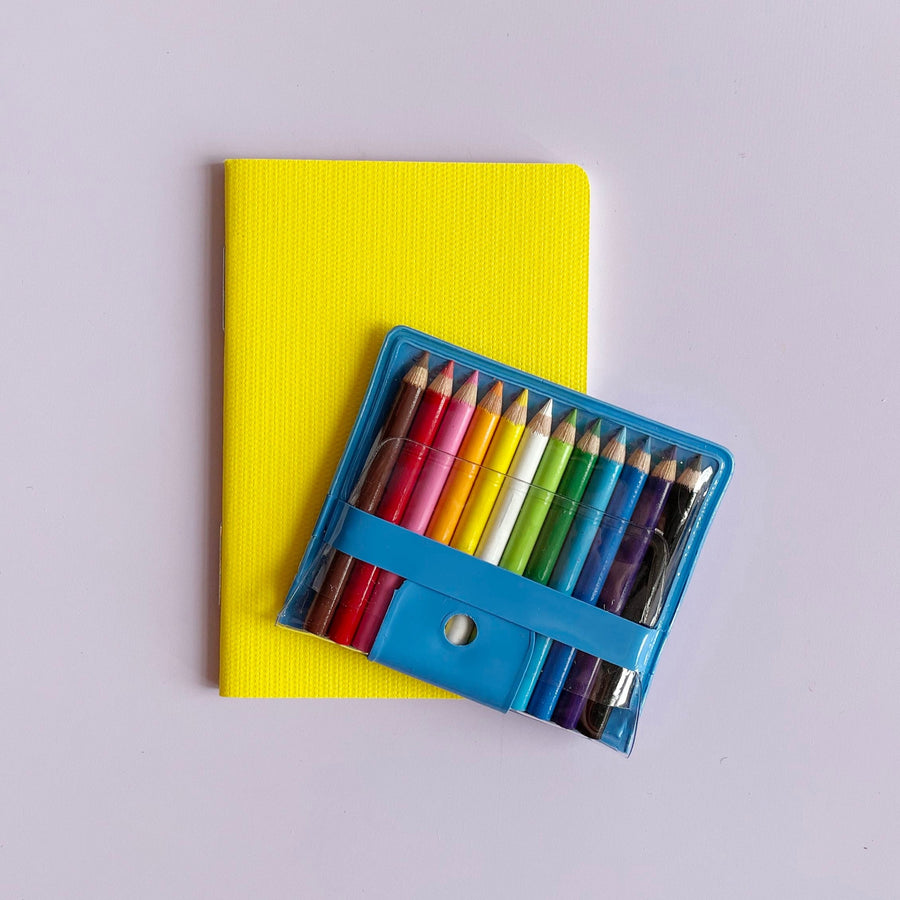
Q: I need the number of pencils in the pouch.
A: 12